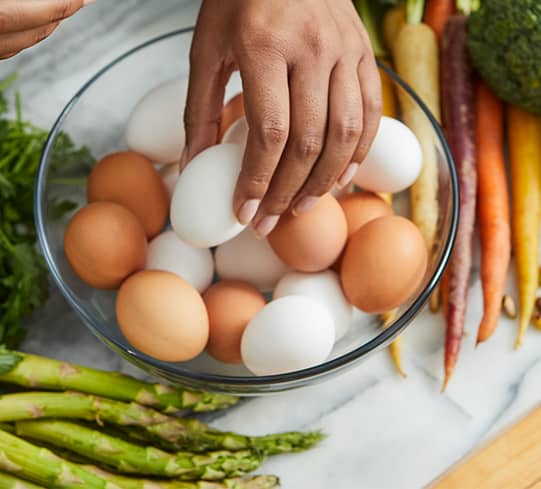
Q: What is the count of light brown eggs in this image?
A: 8